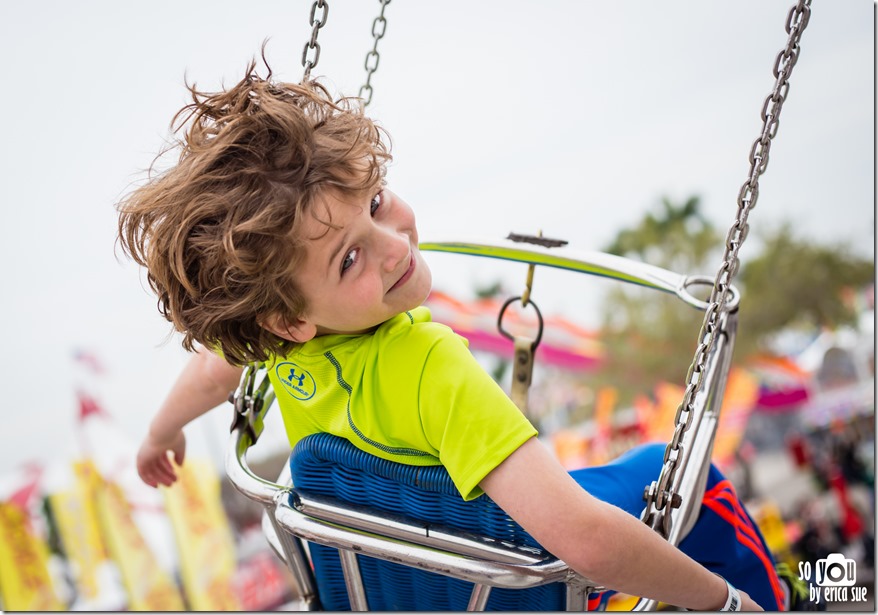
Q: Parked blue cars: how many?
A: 0